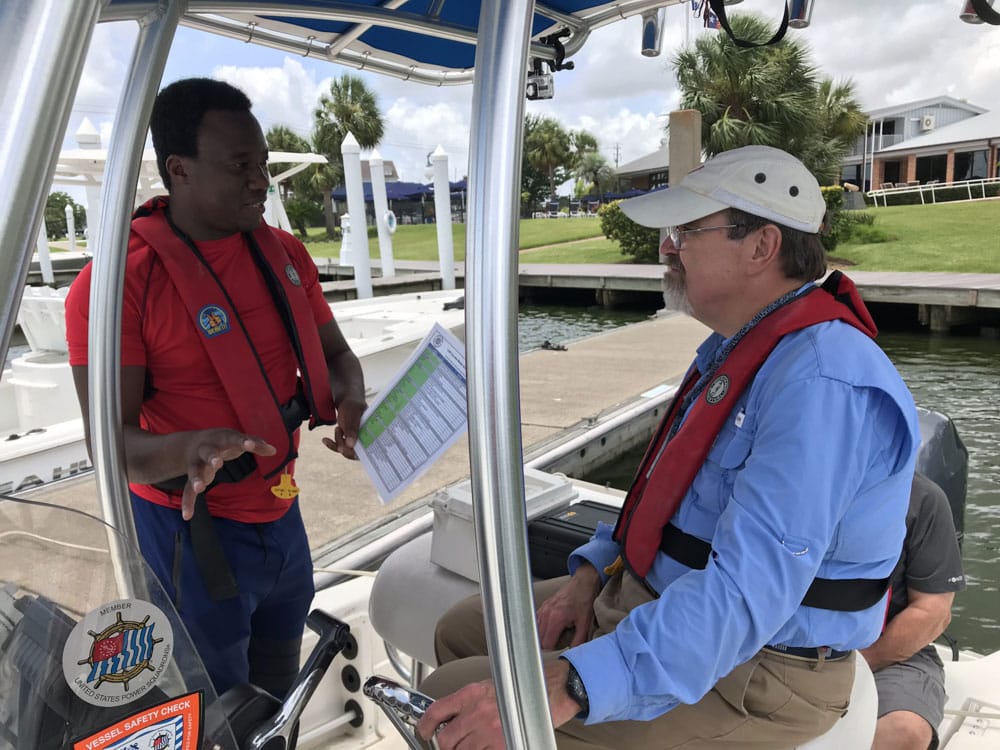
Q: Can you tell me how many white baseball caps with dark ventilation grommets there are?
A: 1